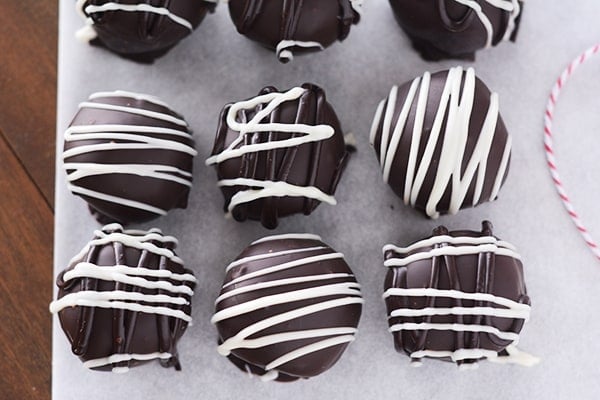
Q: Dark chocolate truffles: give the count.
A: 9